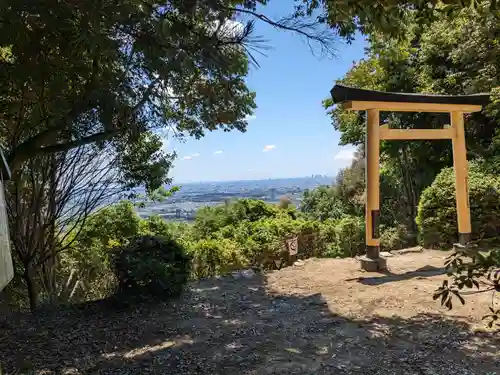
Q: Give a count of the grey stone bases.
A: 2